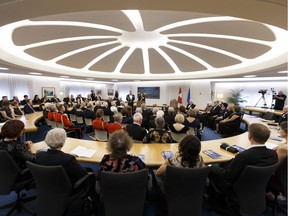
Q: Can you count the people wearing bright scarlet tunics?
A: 4